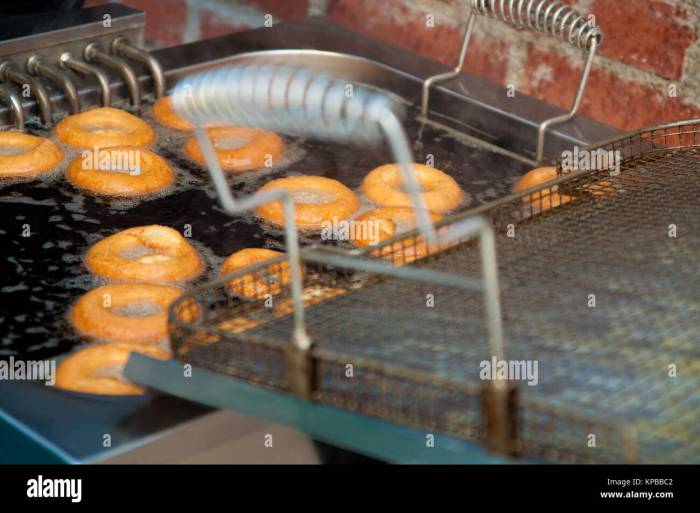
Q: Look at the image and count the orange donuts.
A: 13